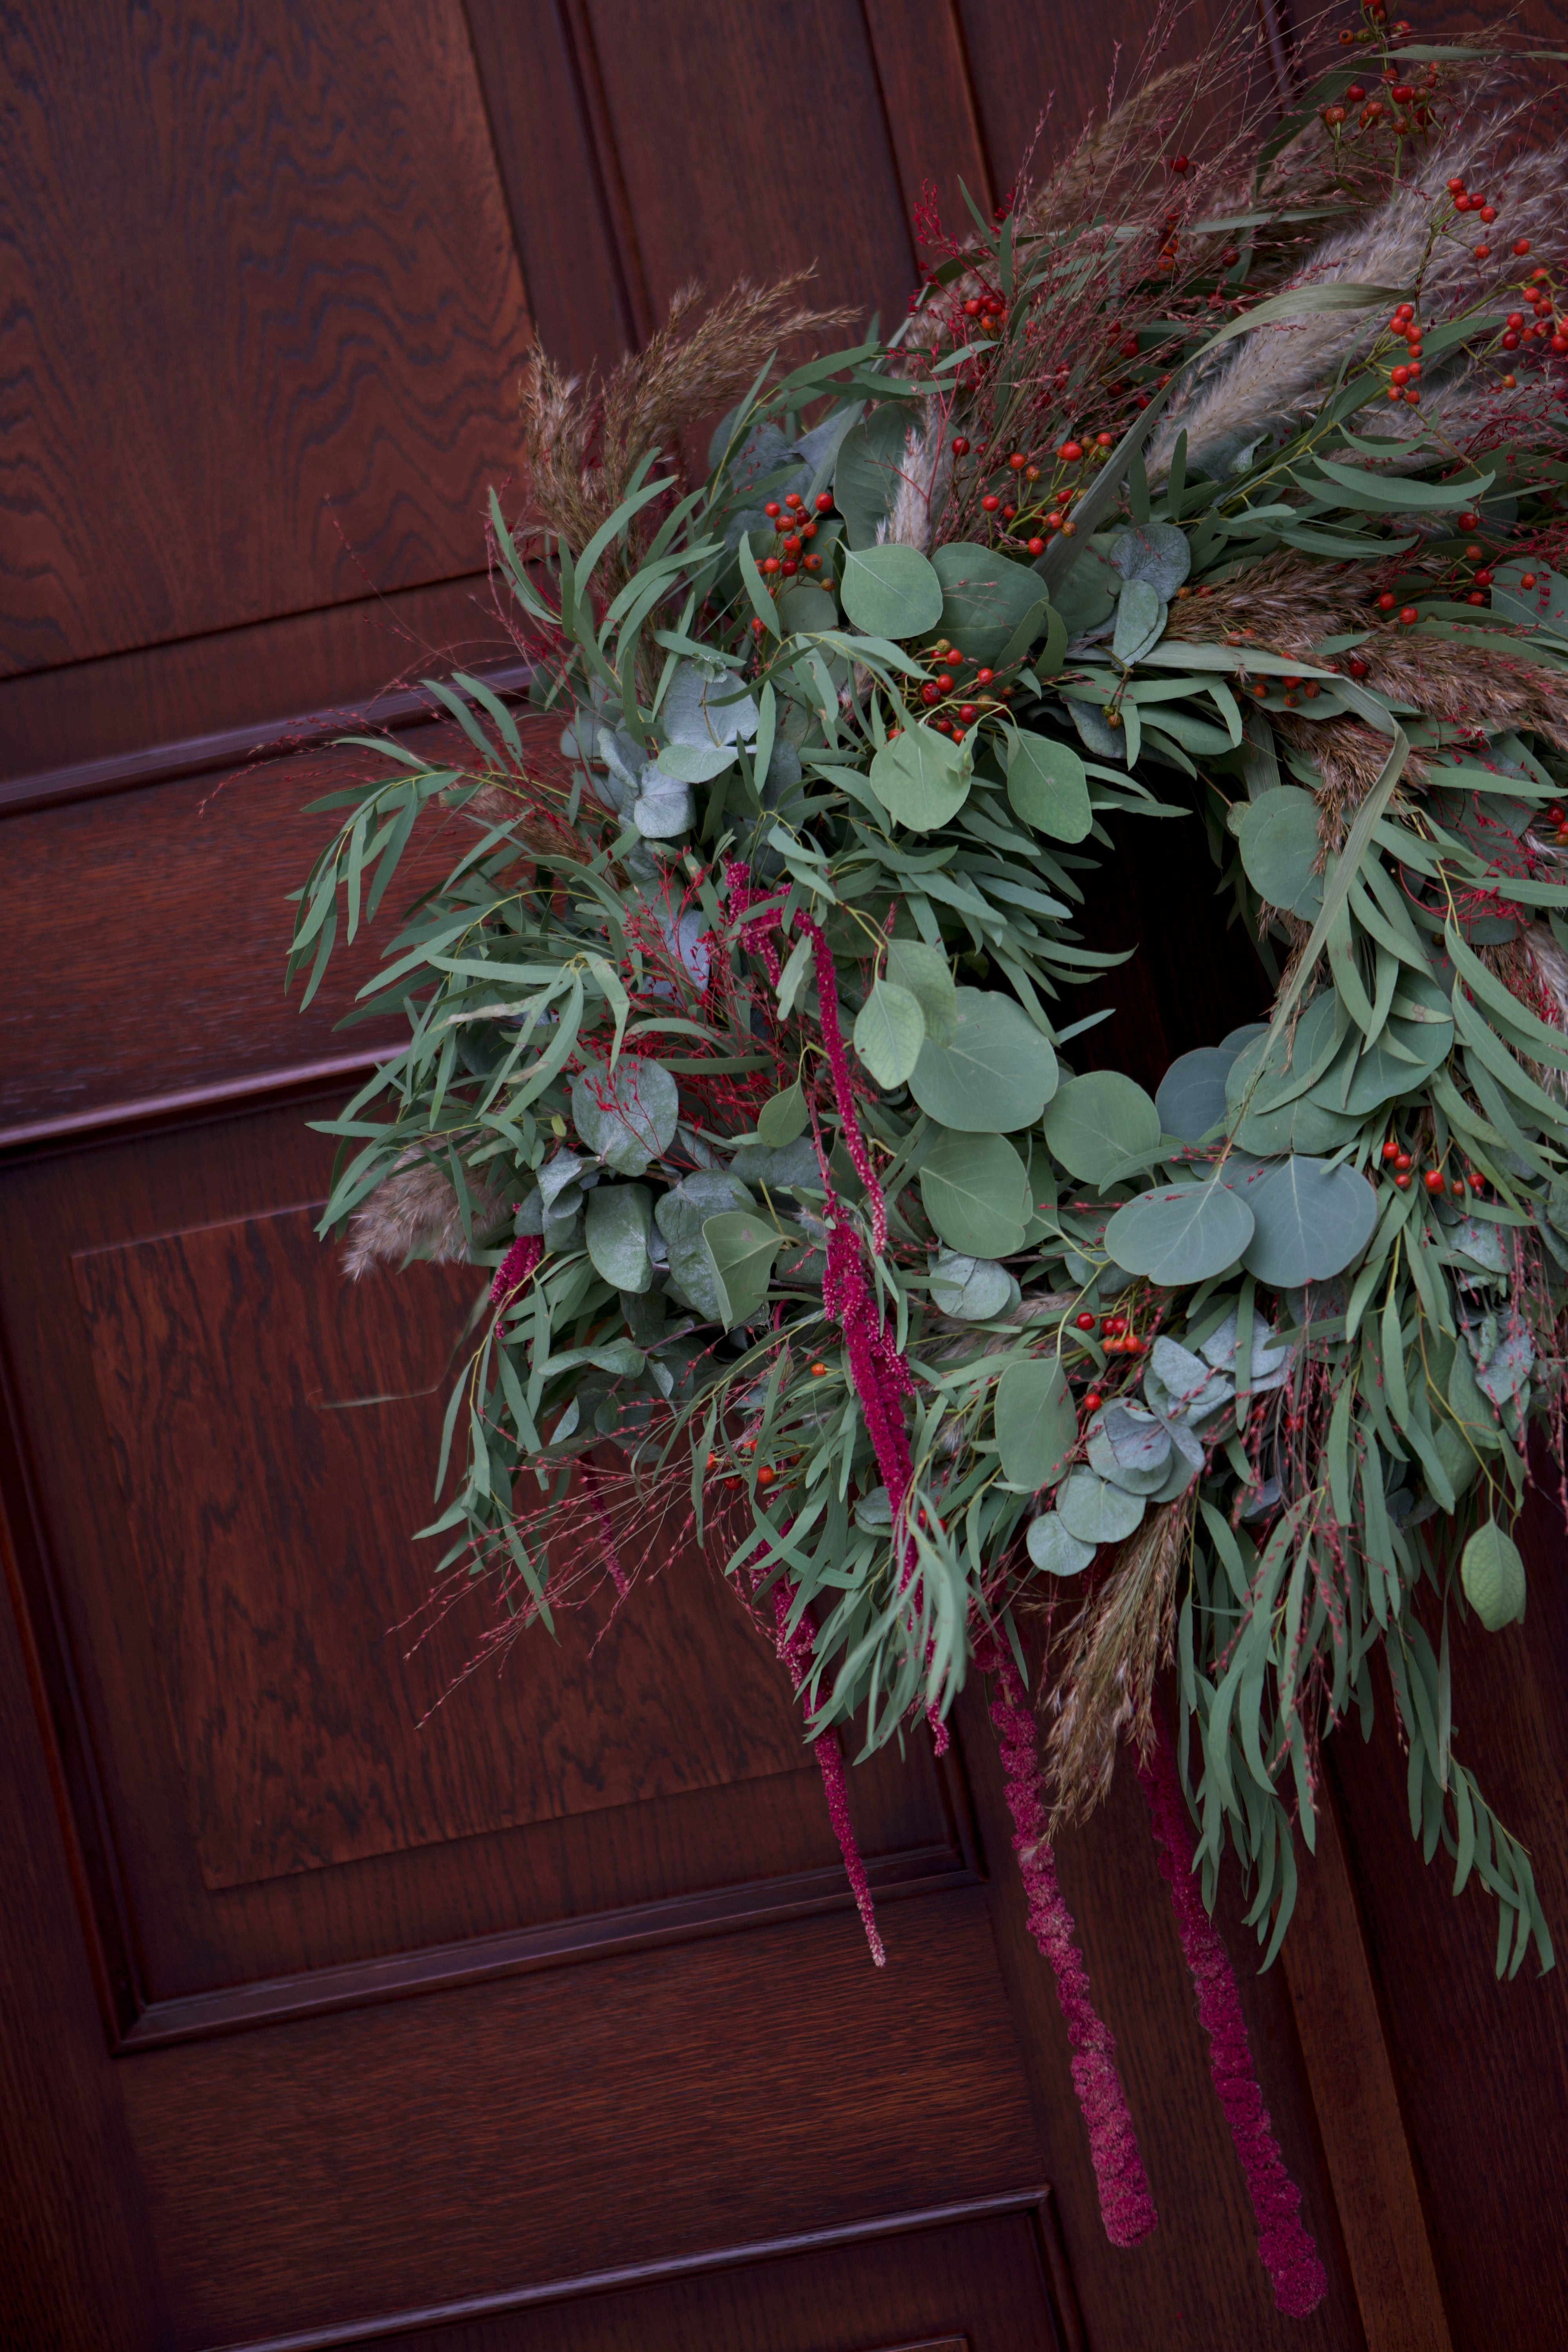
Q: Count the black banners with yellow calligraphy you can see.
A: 0